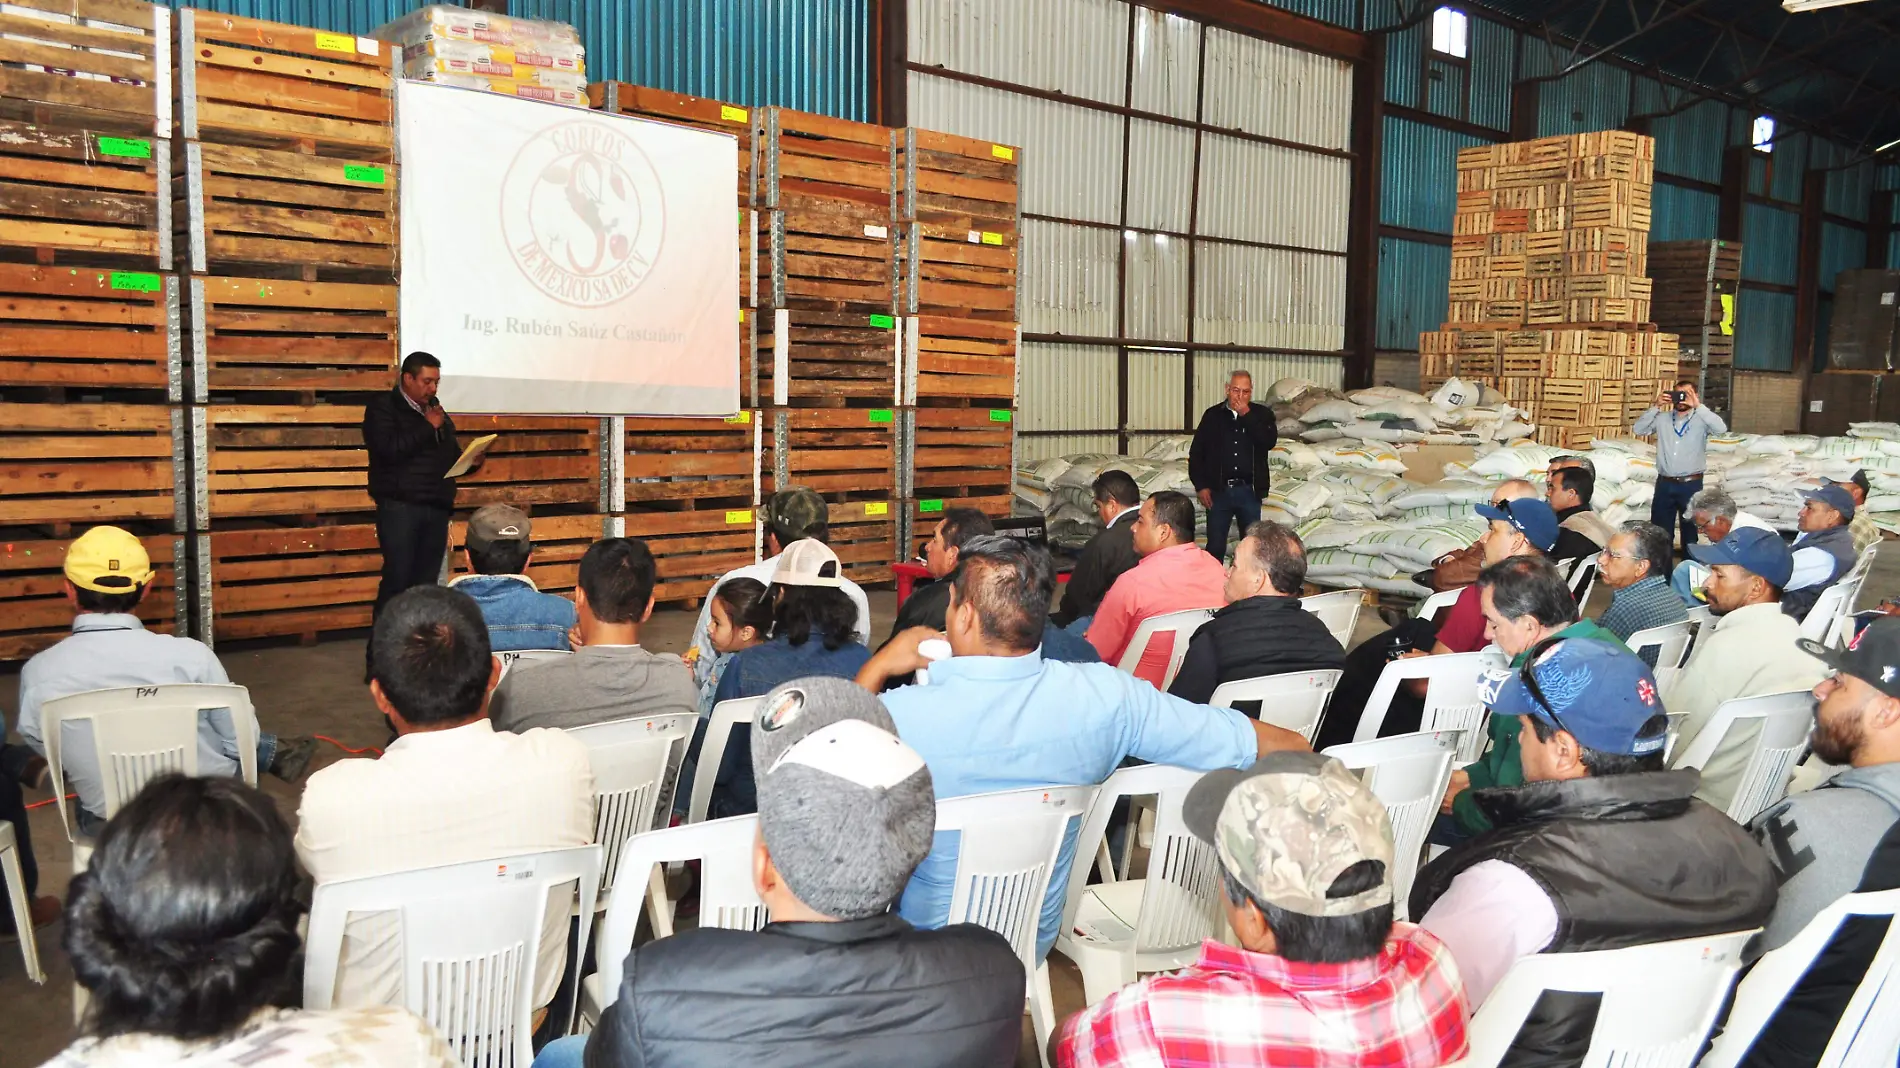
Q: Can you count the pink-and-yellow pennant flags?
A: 0